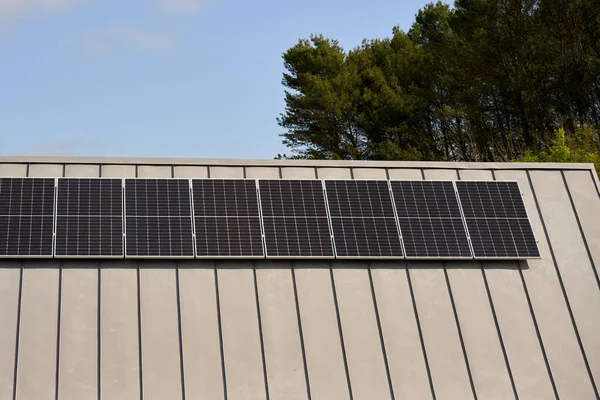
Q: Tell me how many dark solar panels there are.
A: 8